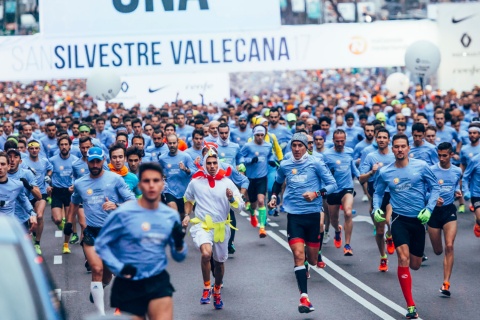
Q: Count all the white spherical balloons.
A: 3